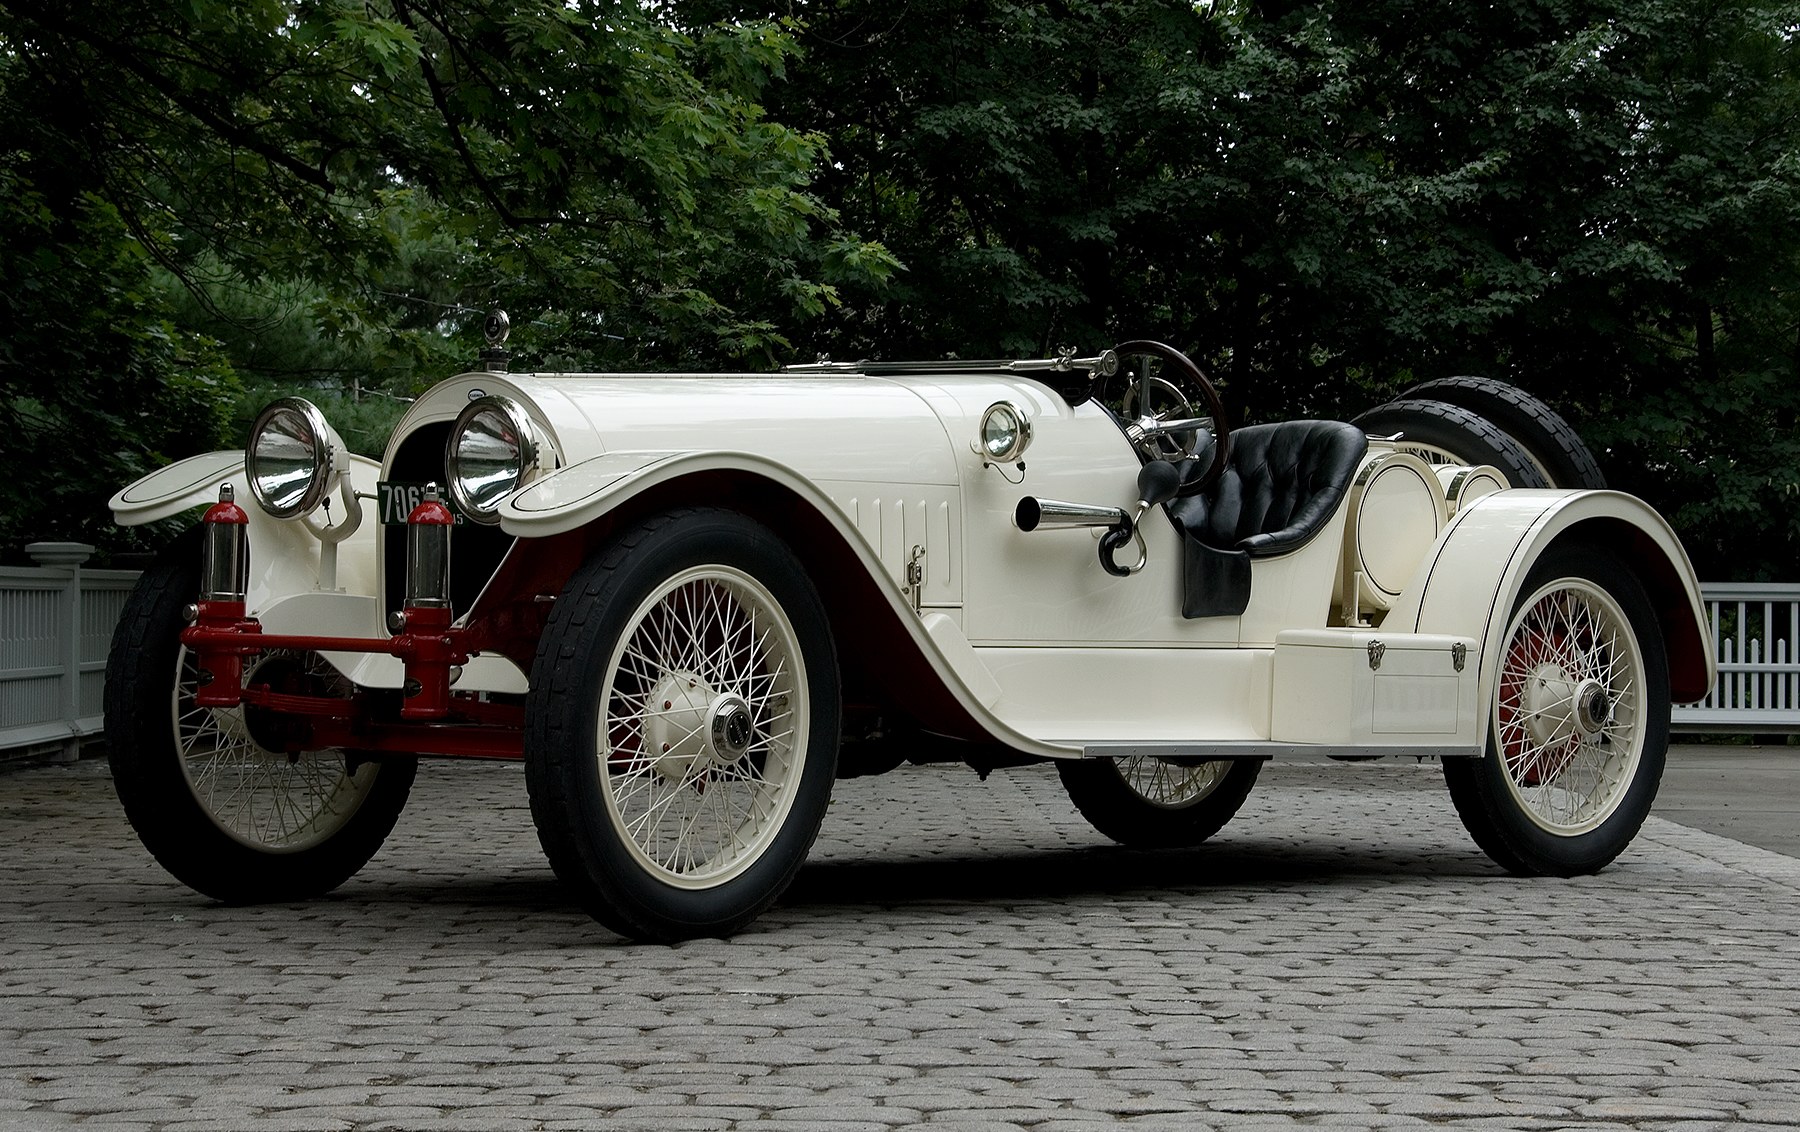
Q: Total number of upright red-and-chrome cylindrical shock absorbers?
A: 2